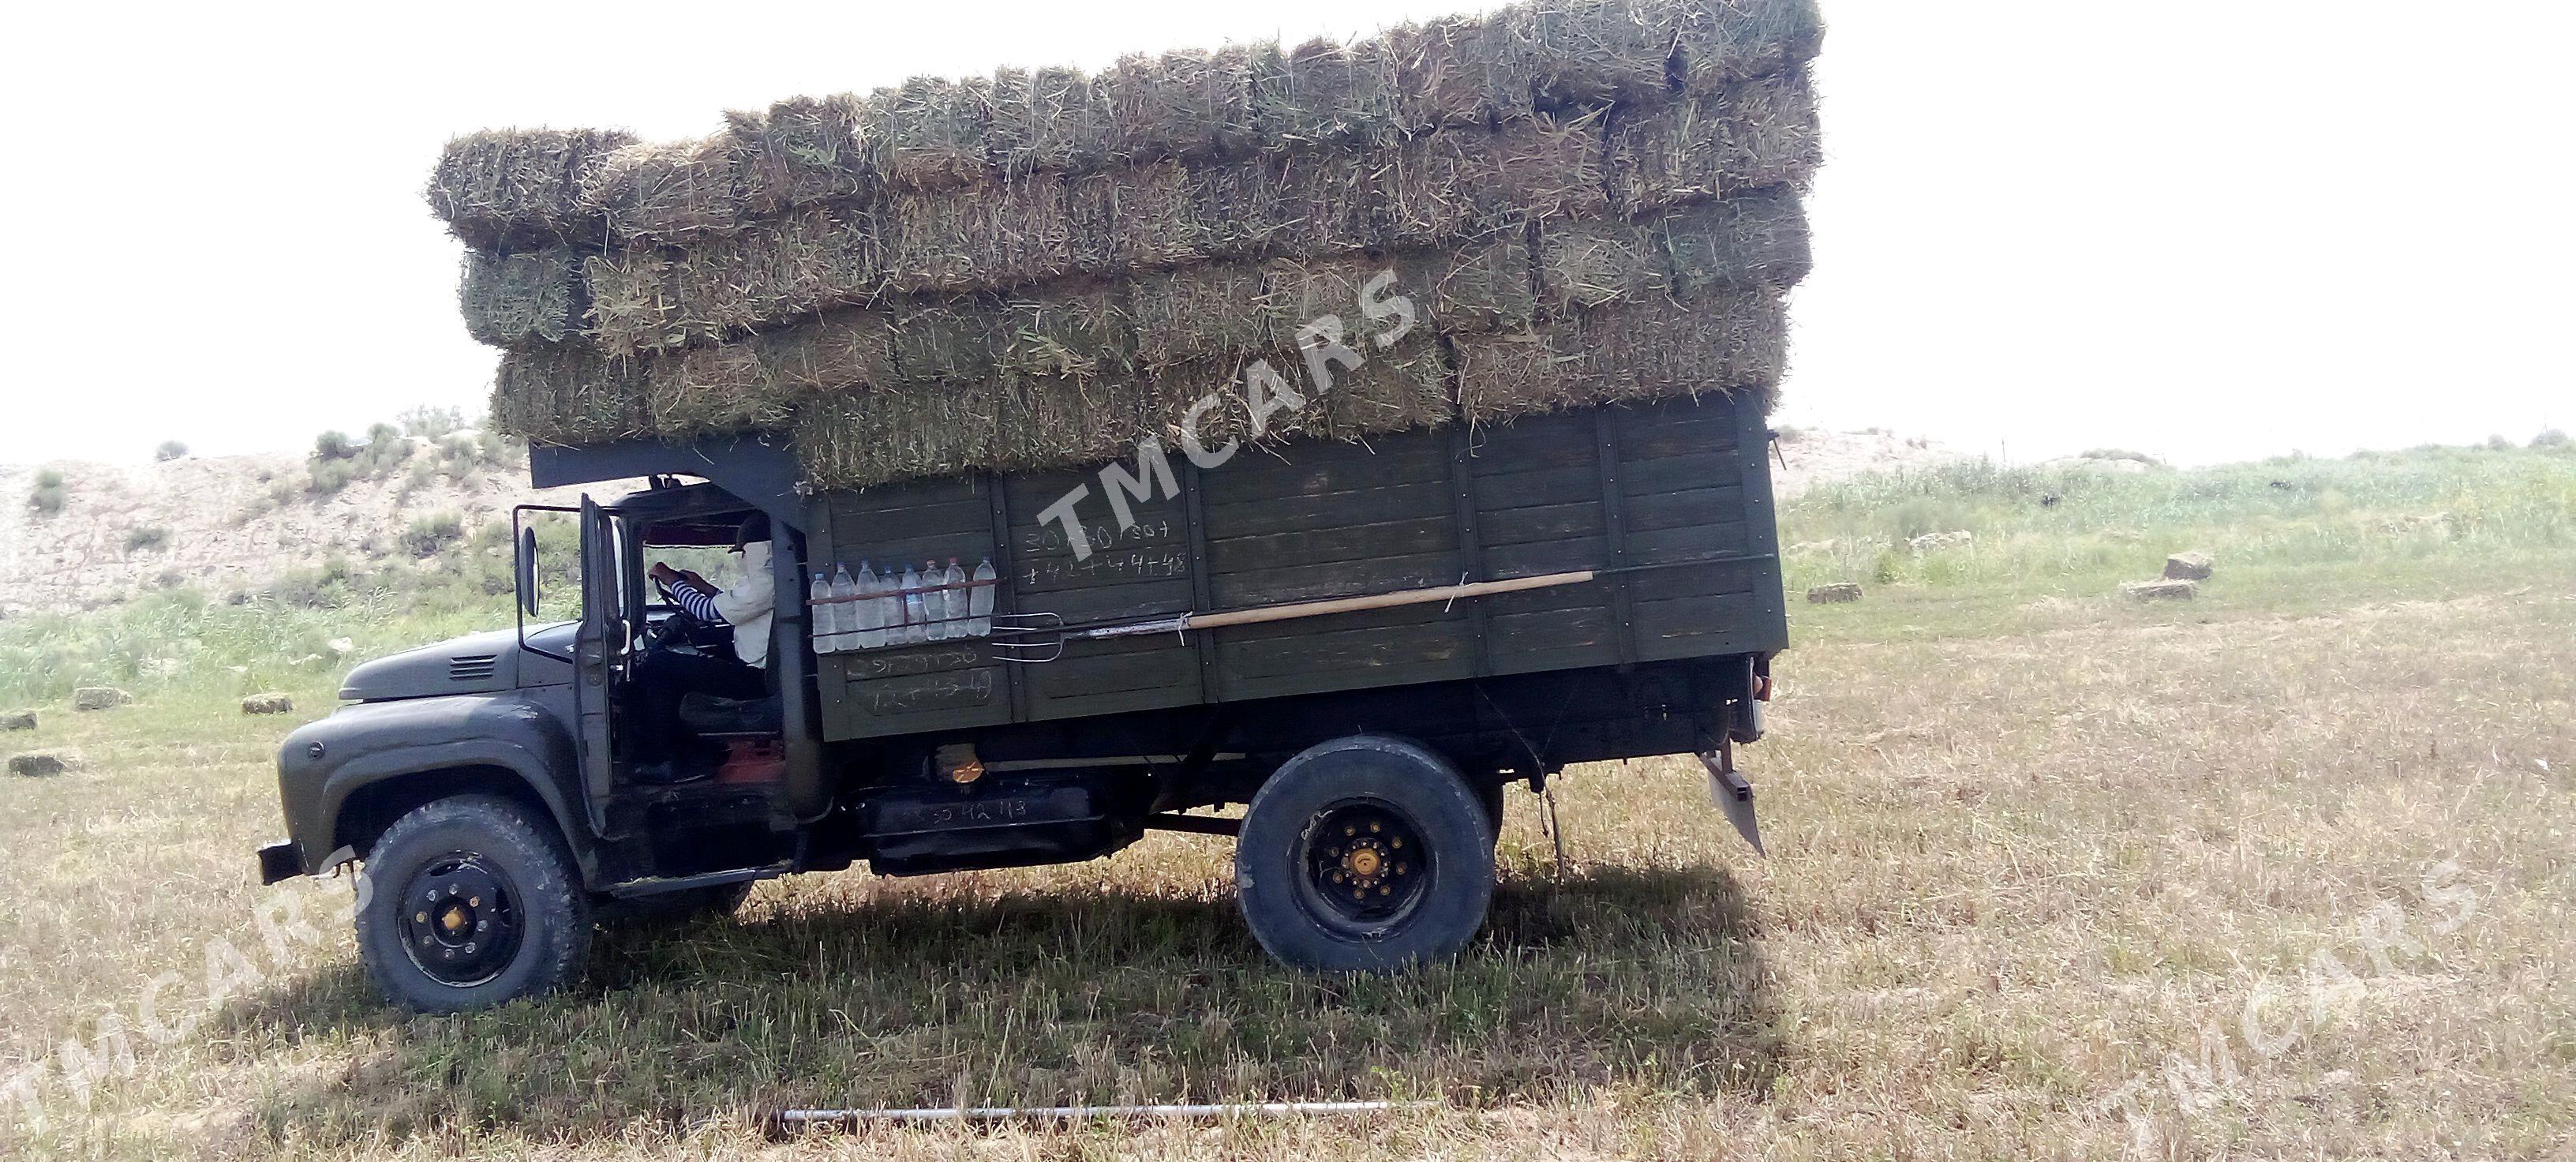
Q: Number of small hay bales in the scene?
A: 7